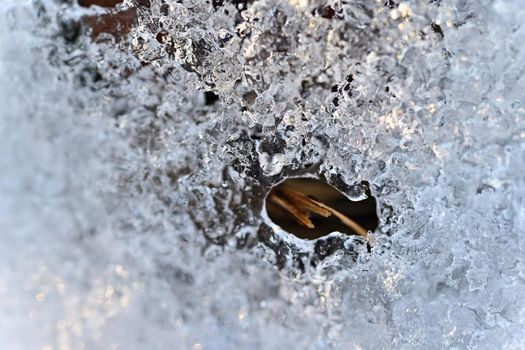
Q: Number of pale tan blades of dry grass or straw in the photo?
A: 3